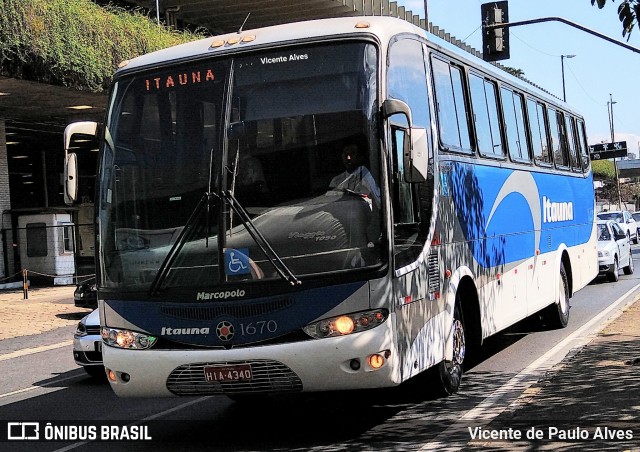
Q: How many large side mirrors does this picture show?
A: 2